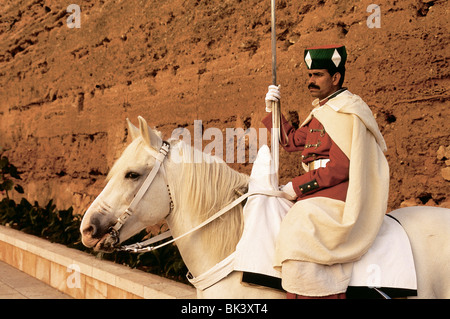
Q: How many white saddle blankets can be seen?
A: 1